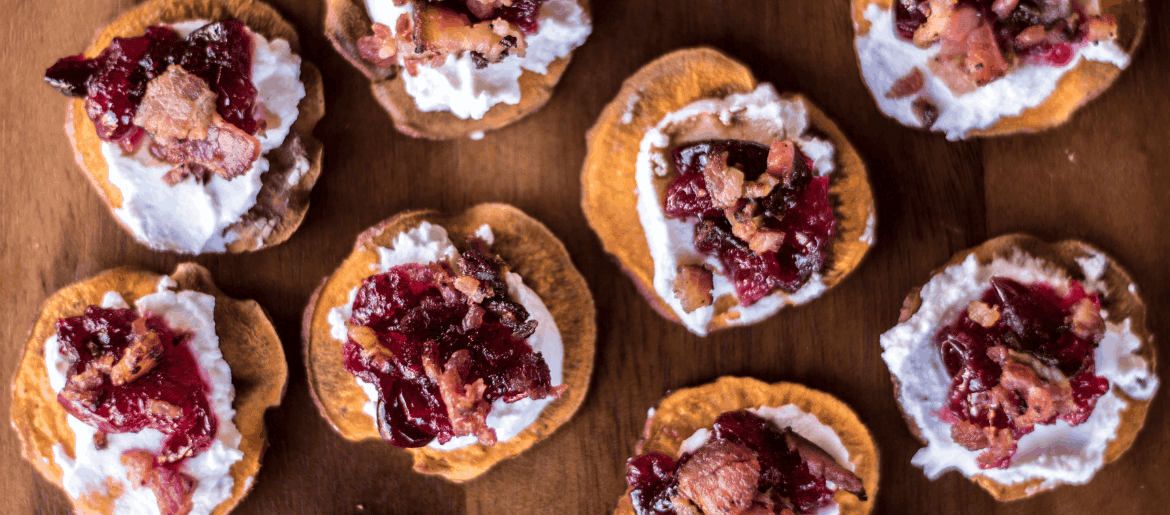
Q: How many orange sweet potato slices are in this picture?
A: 8